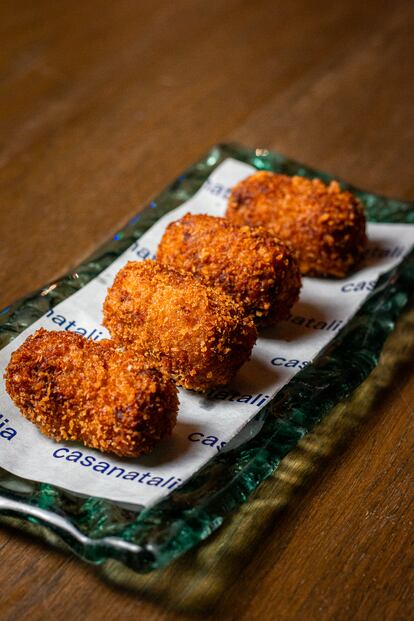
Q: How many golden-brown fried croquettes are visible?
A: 4